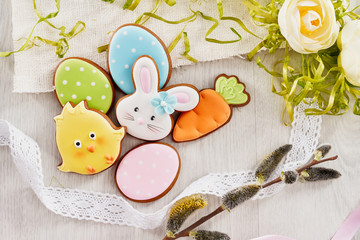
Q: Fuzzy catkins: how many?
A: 7